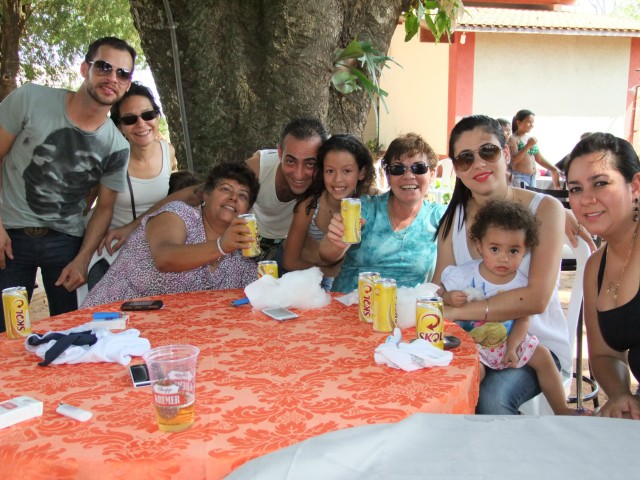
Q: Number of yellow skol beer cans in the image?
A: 7